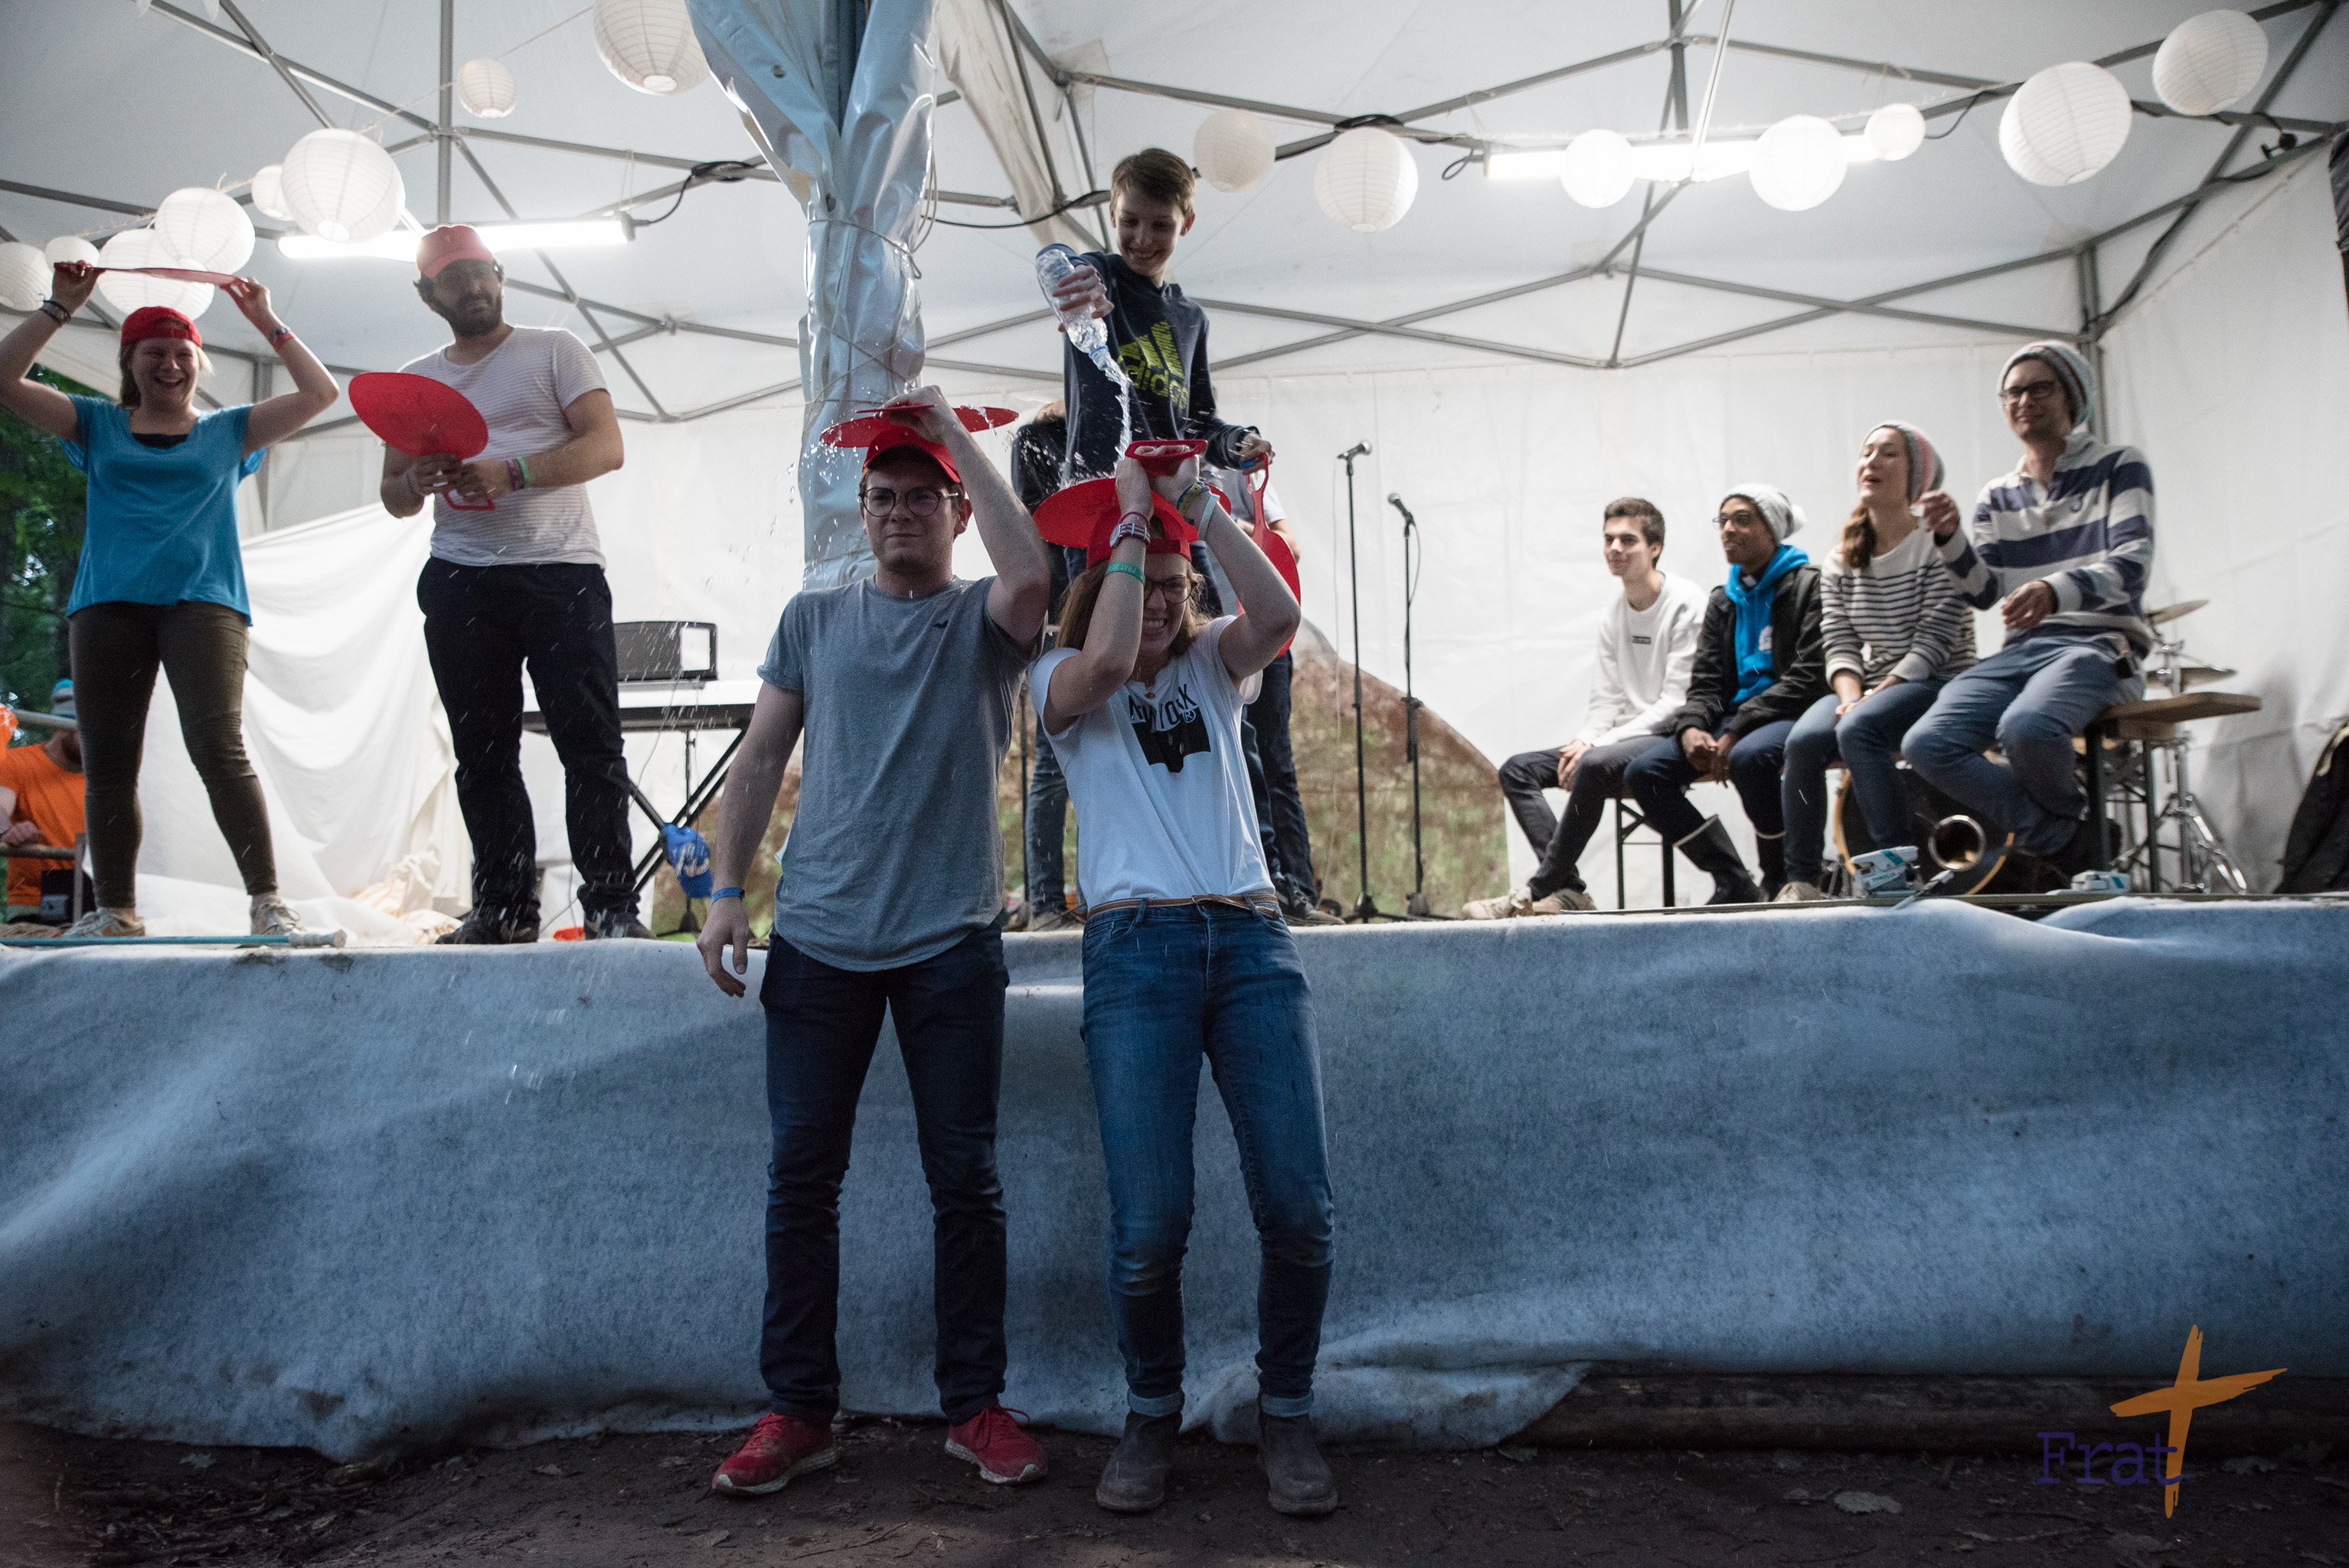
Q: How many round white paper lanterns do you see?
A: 15